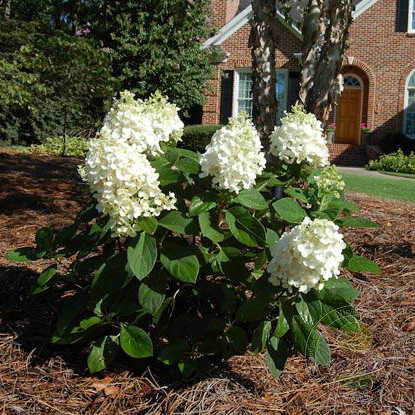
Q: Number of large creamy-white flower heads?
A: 5